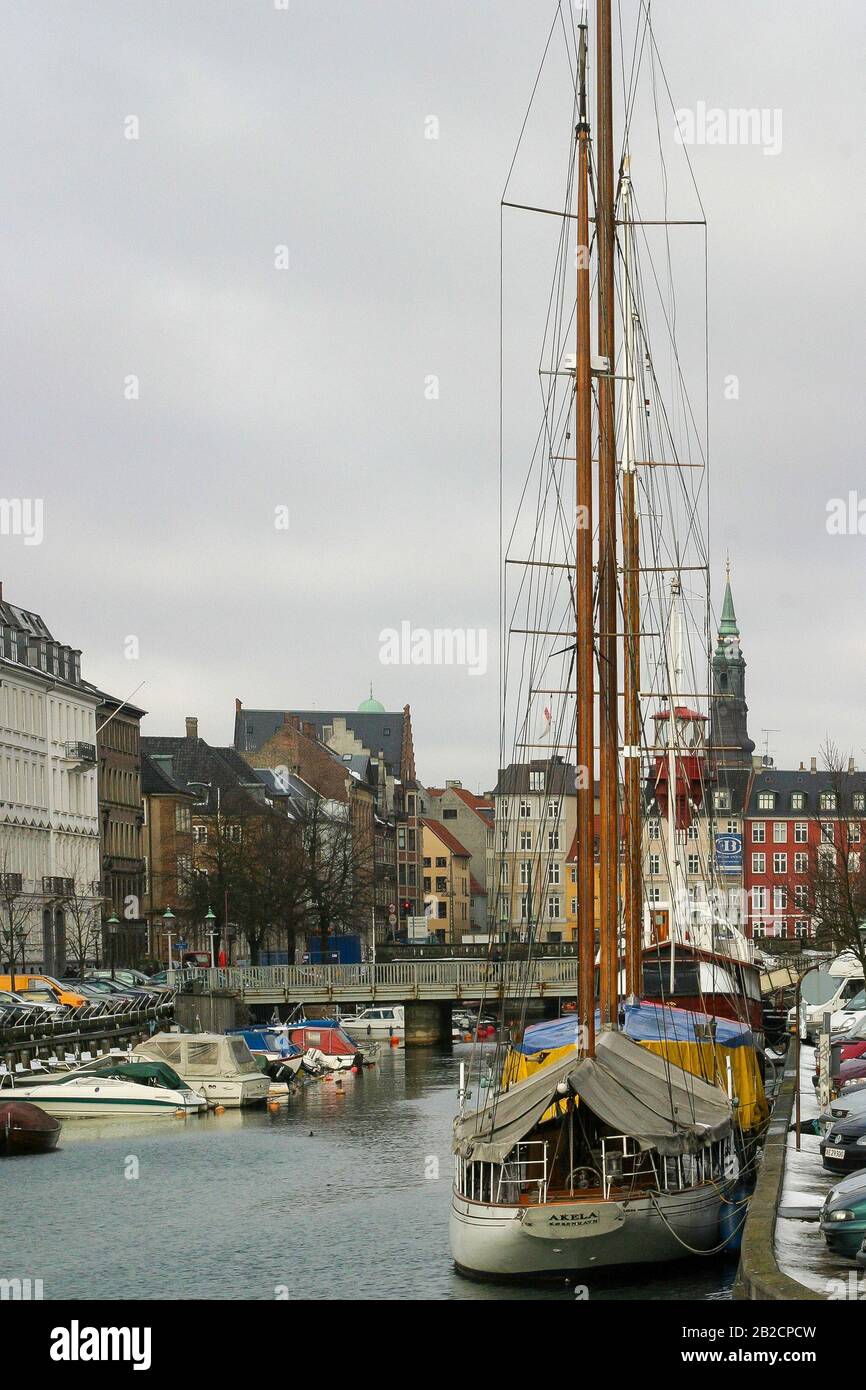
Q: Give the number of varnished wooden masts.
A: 3